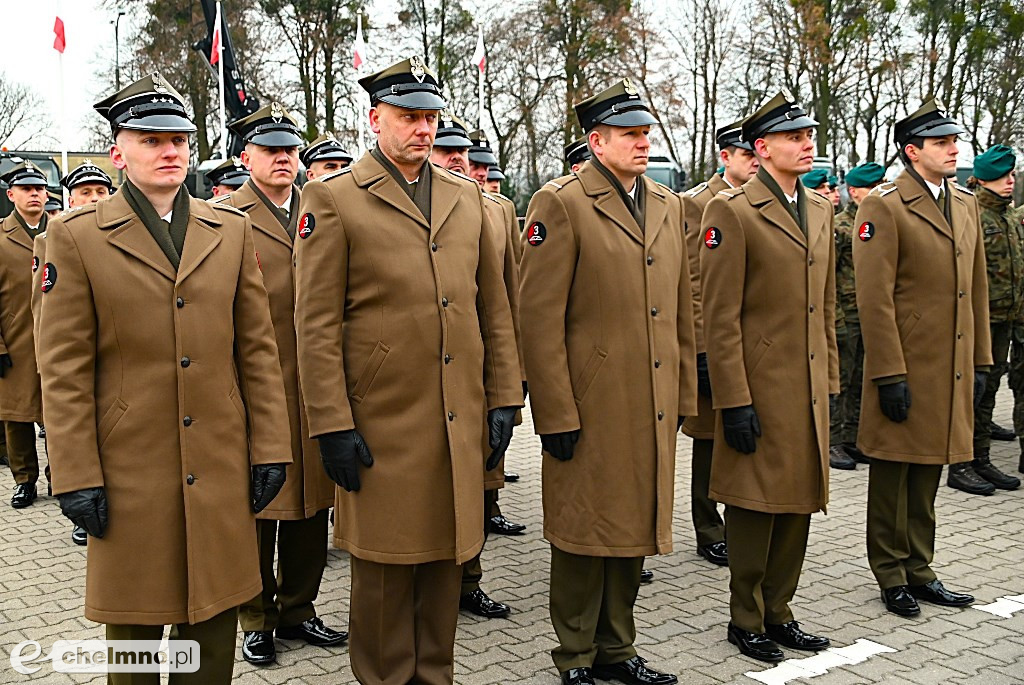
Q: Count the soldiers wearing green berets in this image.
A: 4